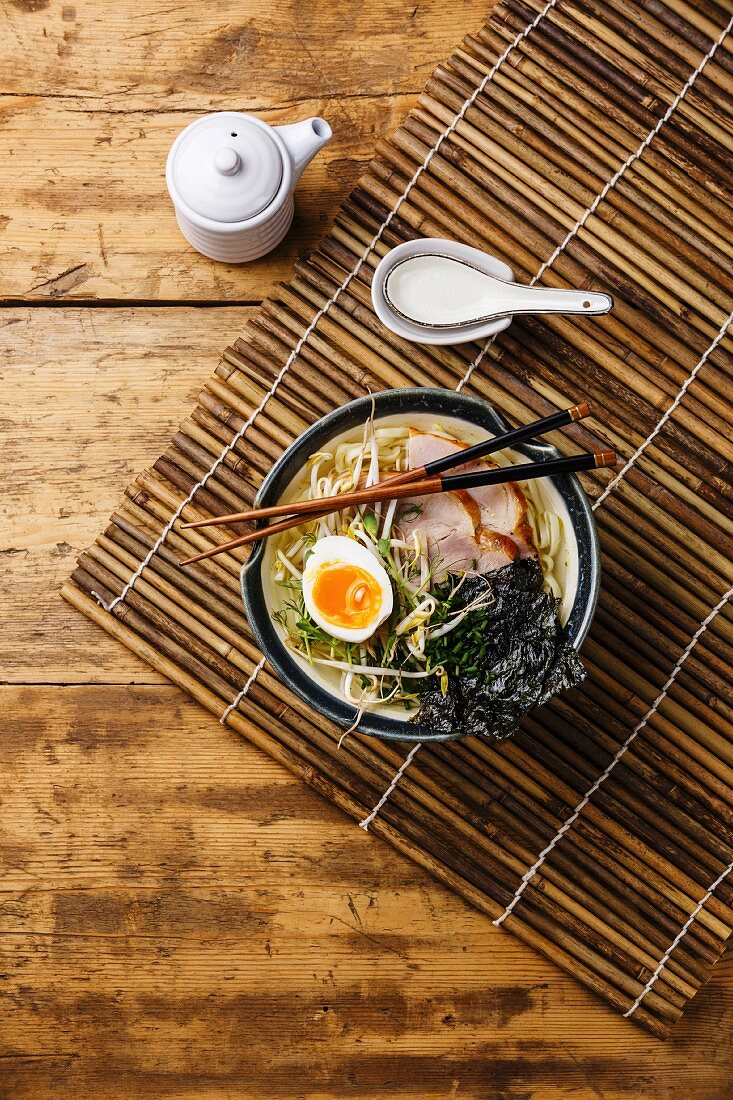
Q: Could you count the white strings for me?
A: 5